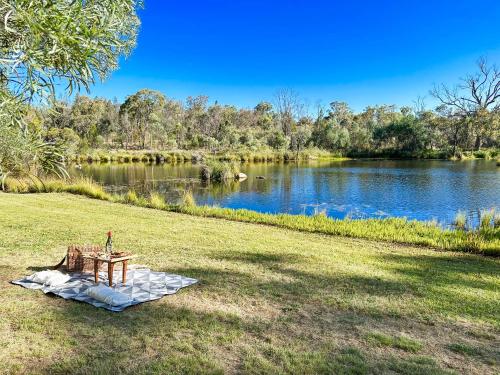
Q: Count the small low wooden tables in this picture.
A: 1